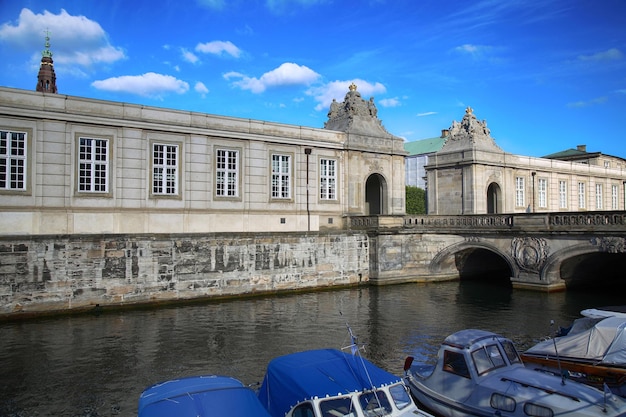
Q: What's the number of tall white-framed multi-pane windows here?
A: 12